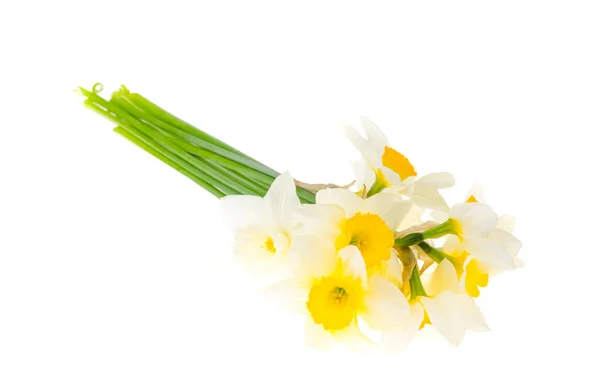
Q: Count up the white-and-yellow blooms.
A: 7